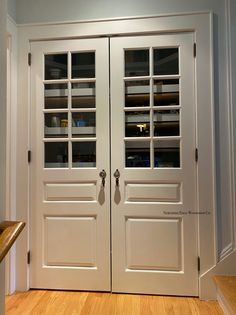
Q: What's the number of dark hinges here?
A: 6